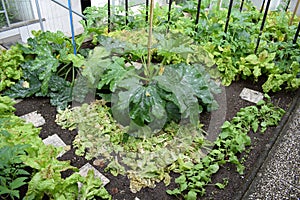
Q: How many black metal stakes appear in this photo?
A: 11